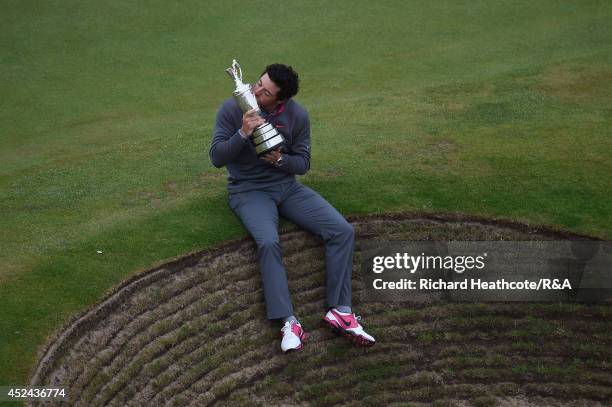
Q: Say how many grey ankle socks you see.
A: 2